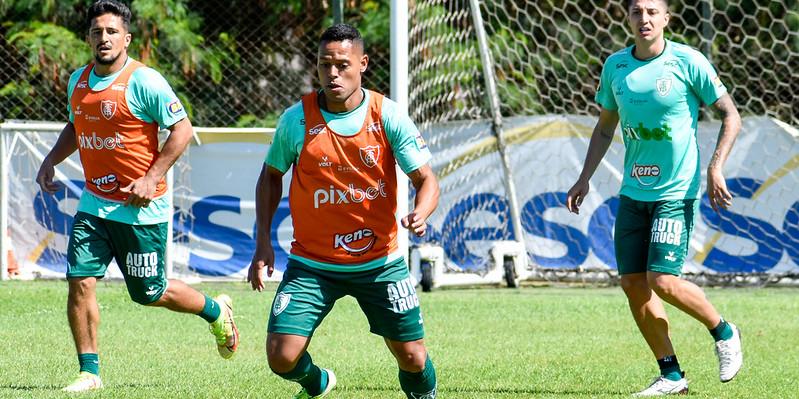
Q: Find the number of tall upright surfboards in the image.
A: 0